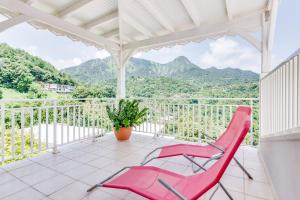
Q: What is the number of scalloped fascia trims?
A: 2